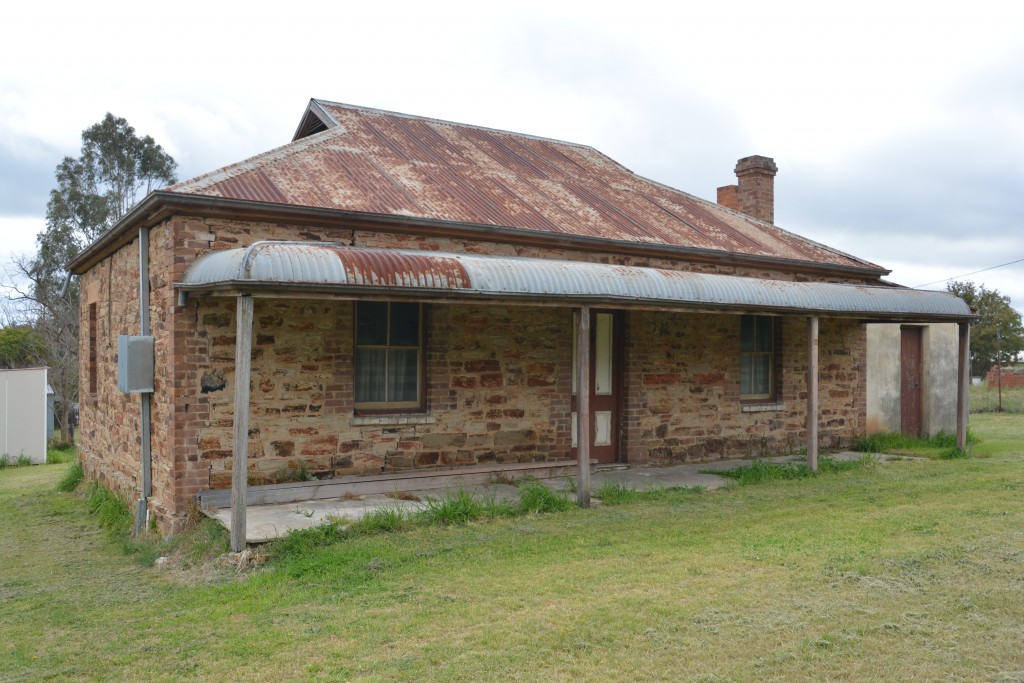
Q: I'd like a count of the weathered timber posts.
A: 4